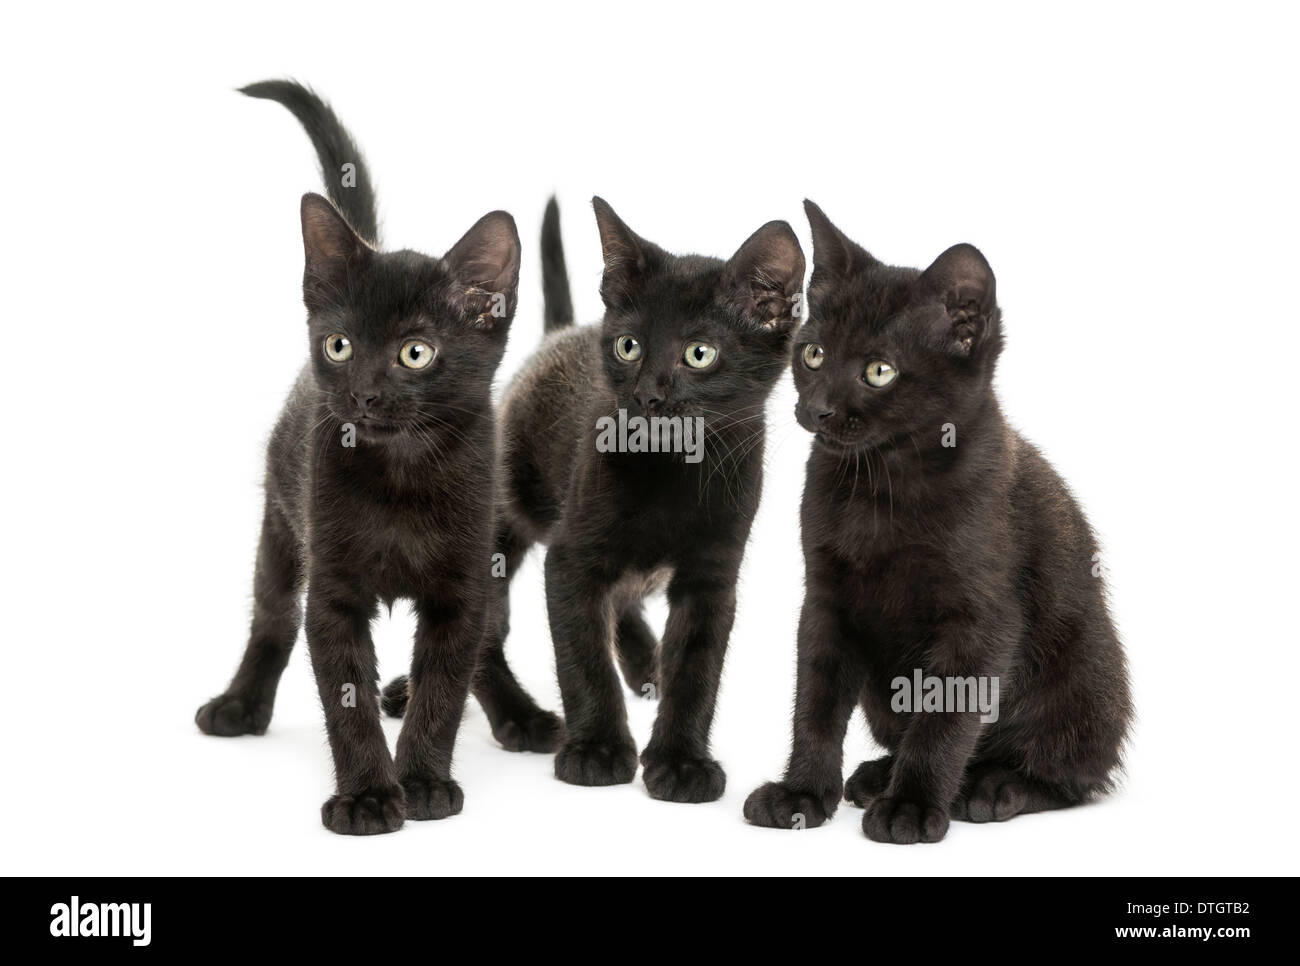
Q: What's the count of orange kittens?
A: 0